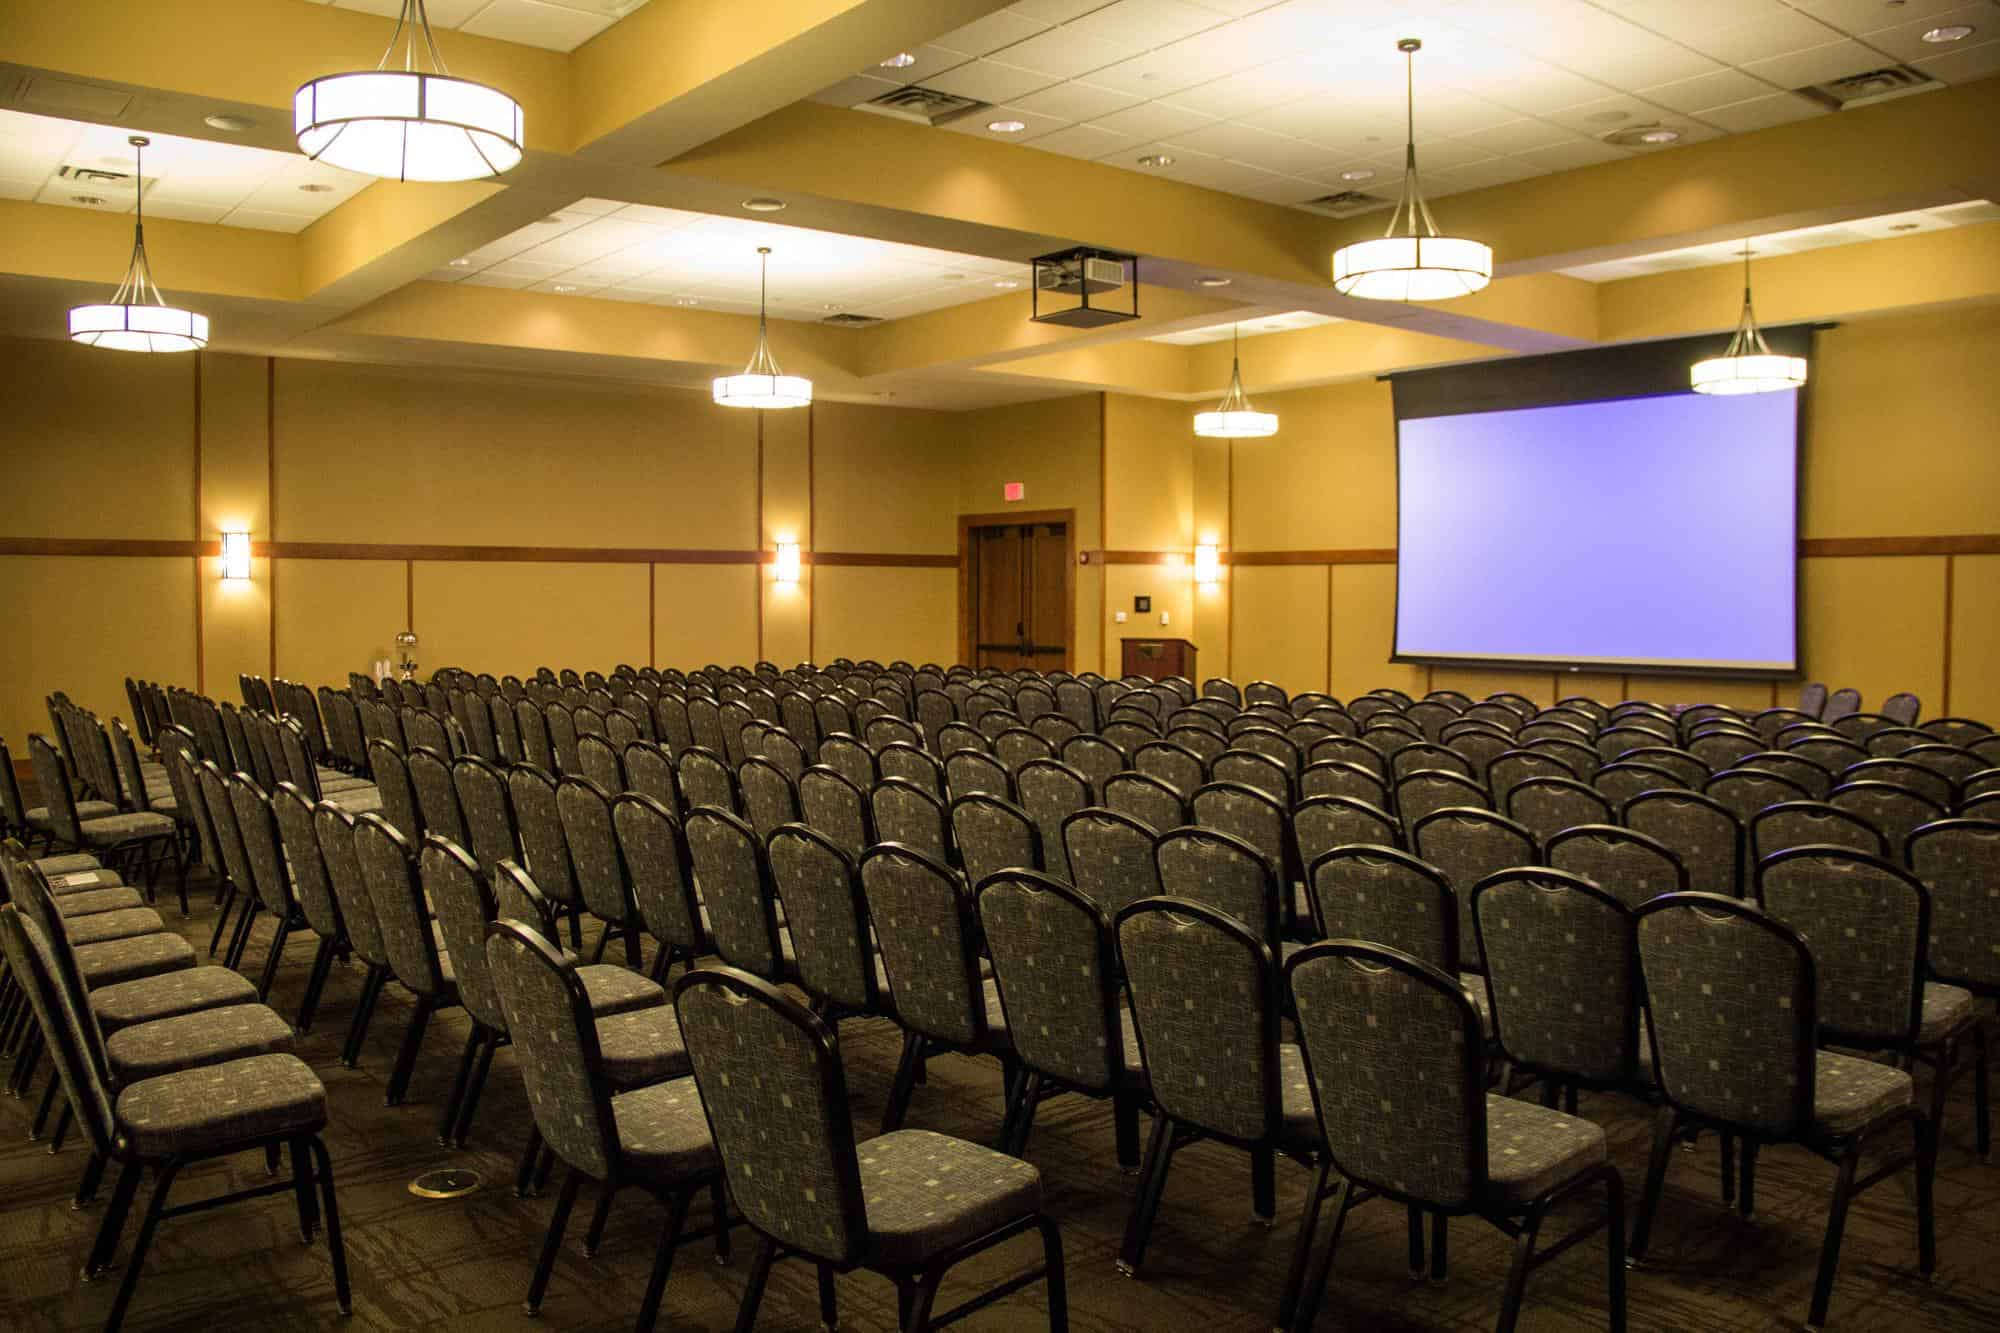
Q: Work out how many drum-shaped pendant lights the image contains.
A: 6